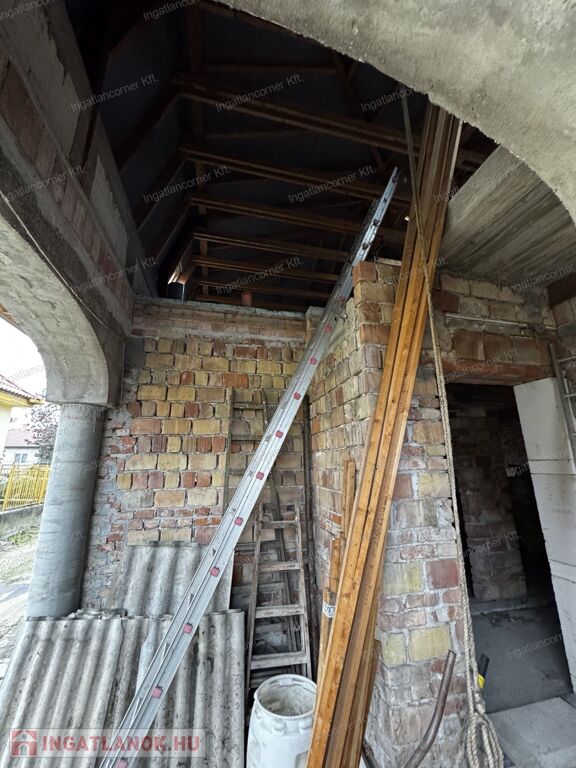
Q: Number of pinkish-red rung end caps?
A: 11